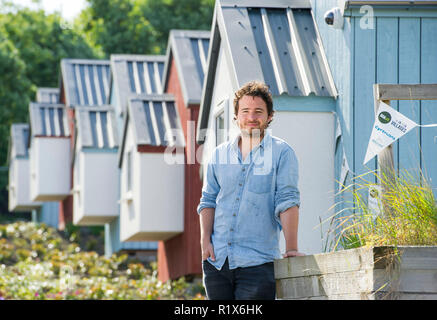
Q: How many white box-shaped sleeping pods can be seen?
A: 5